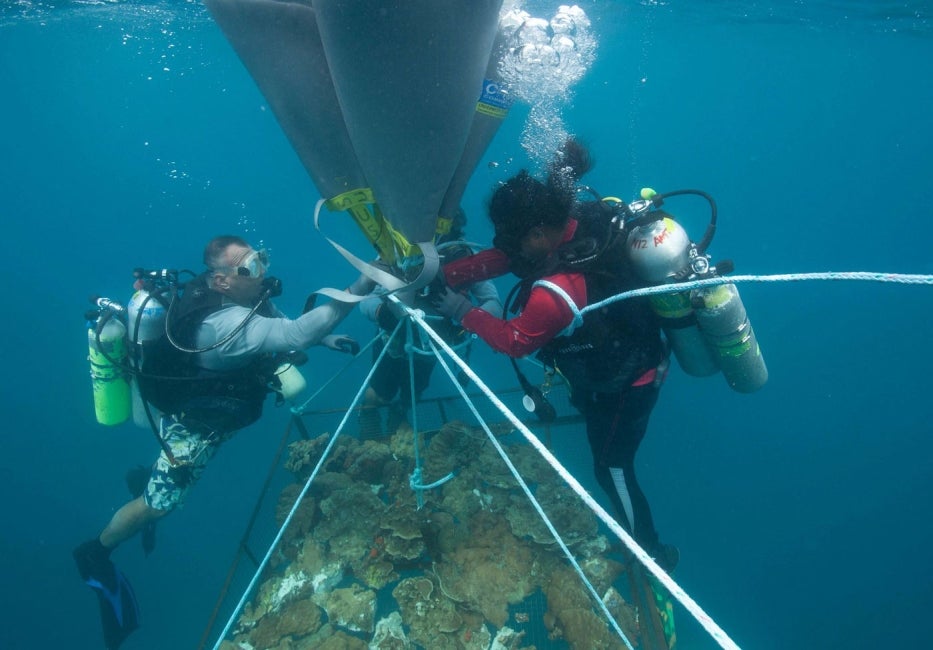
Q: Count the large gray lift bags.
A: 3